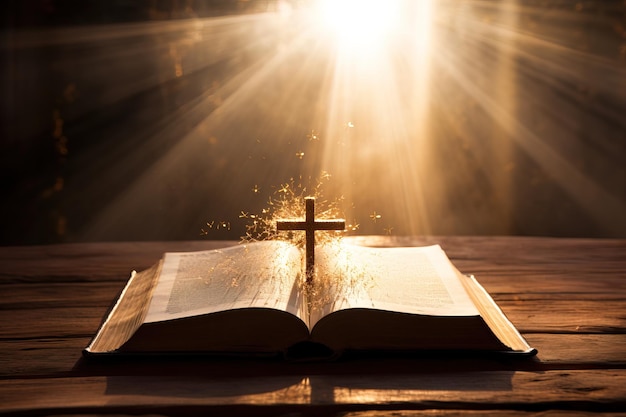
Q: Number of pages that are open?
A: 2